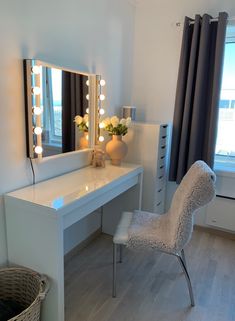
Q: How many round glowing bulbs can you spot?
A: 10